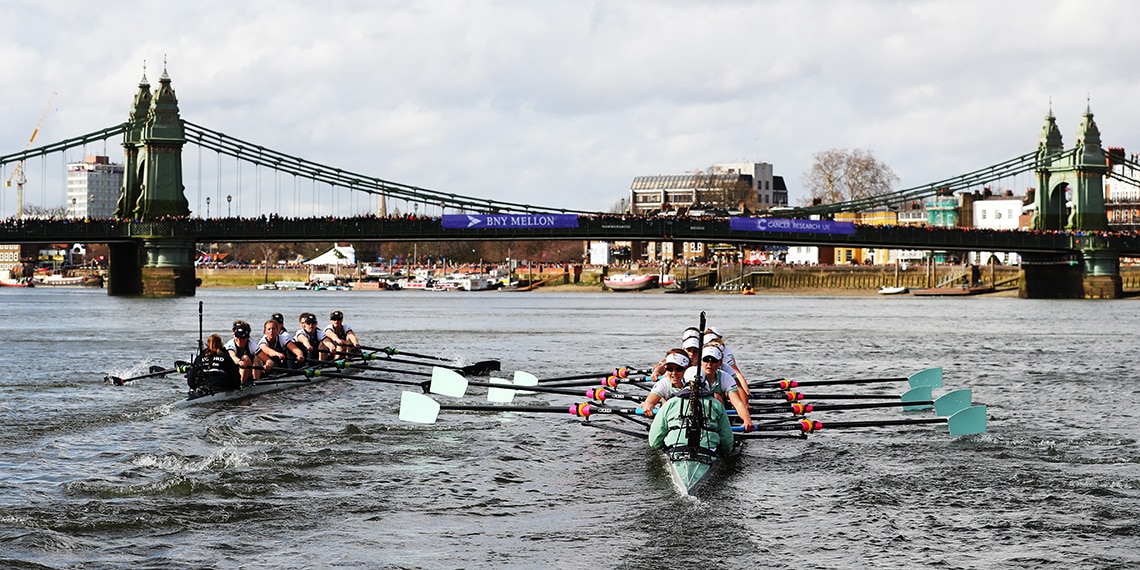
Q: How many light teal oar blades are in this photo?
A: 8